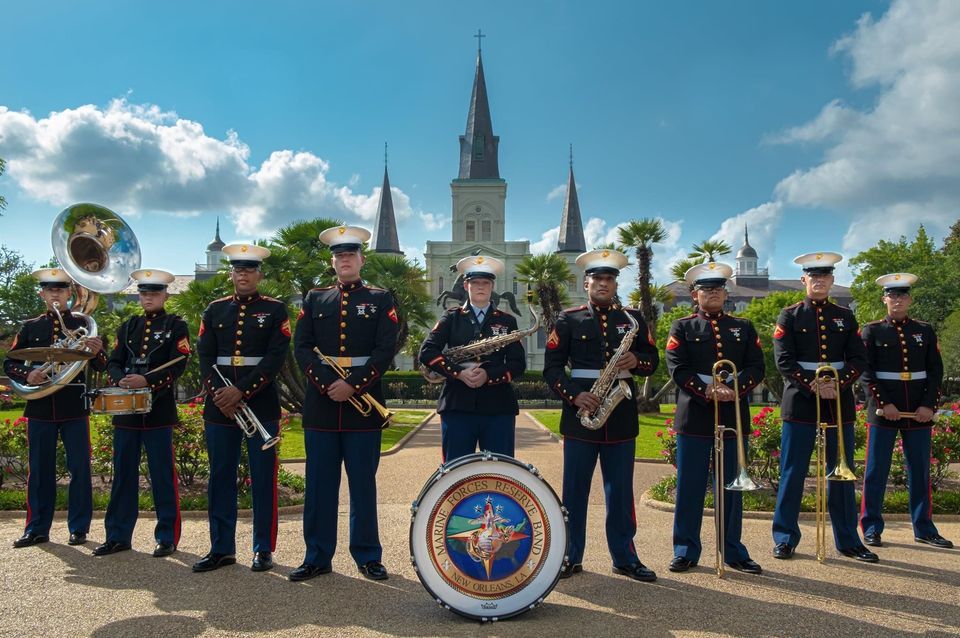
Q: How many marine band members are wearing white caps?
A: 9